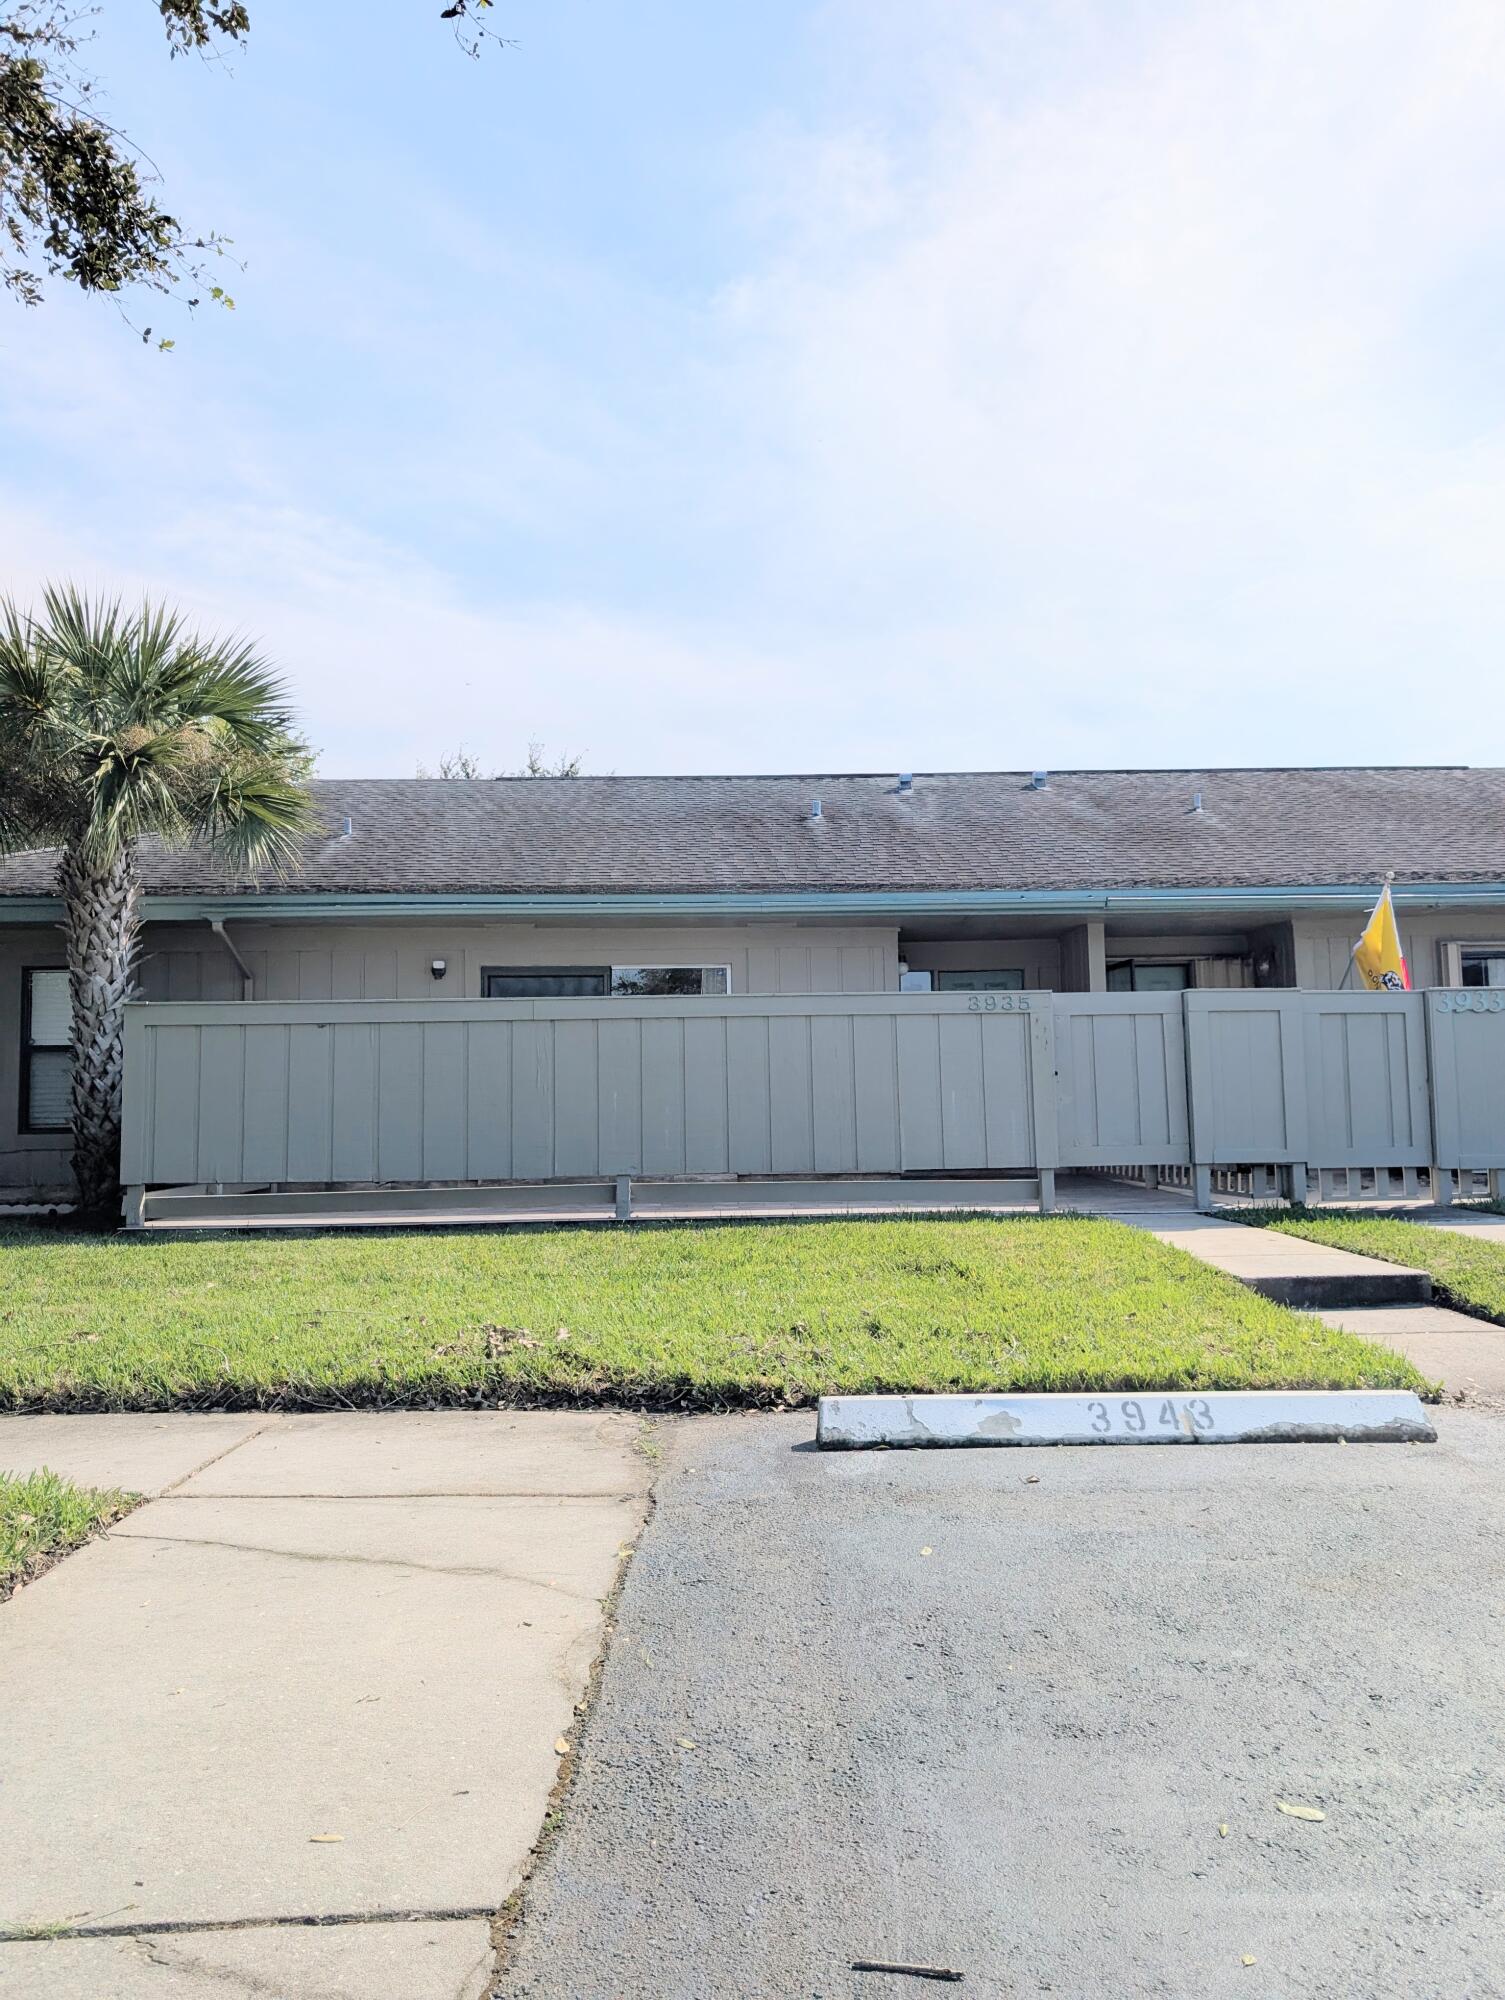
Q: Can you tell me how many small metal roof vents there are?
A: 5